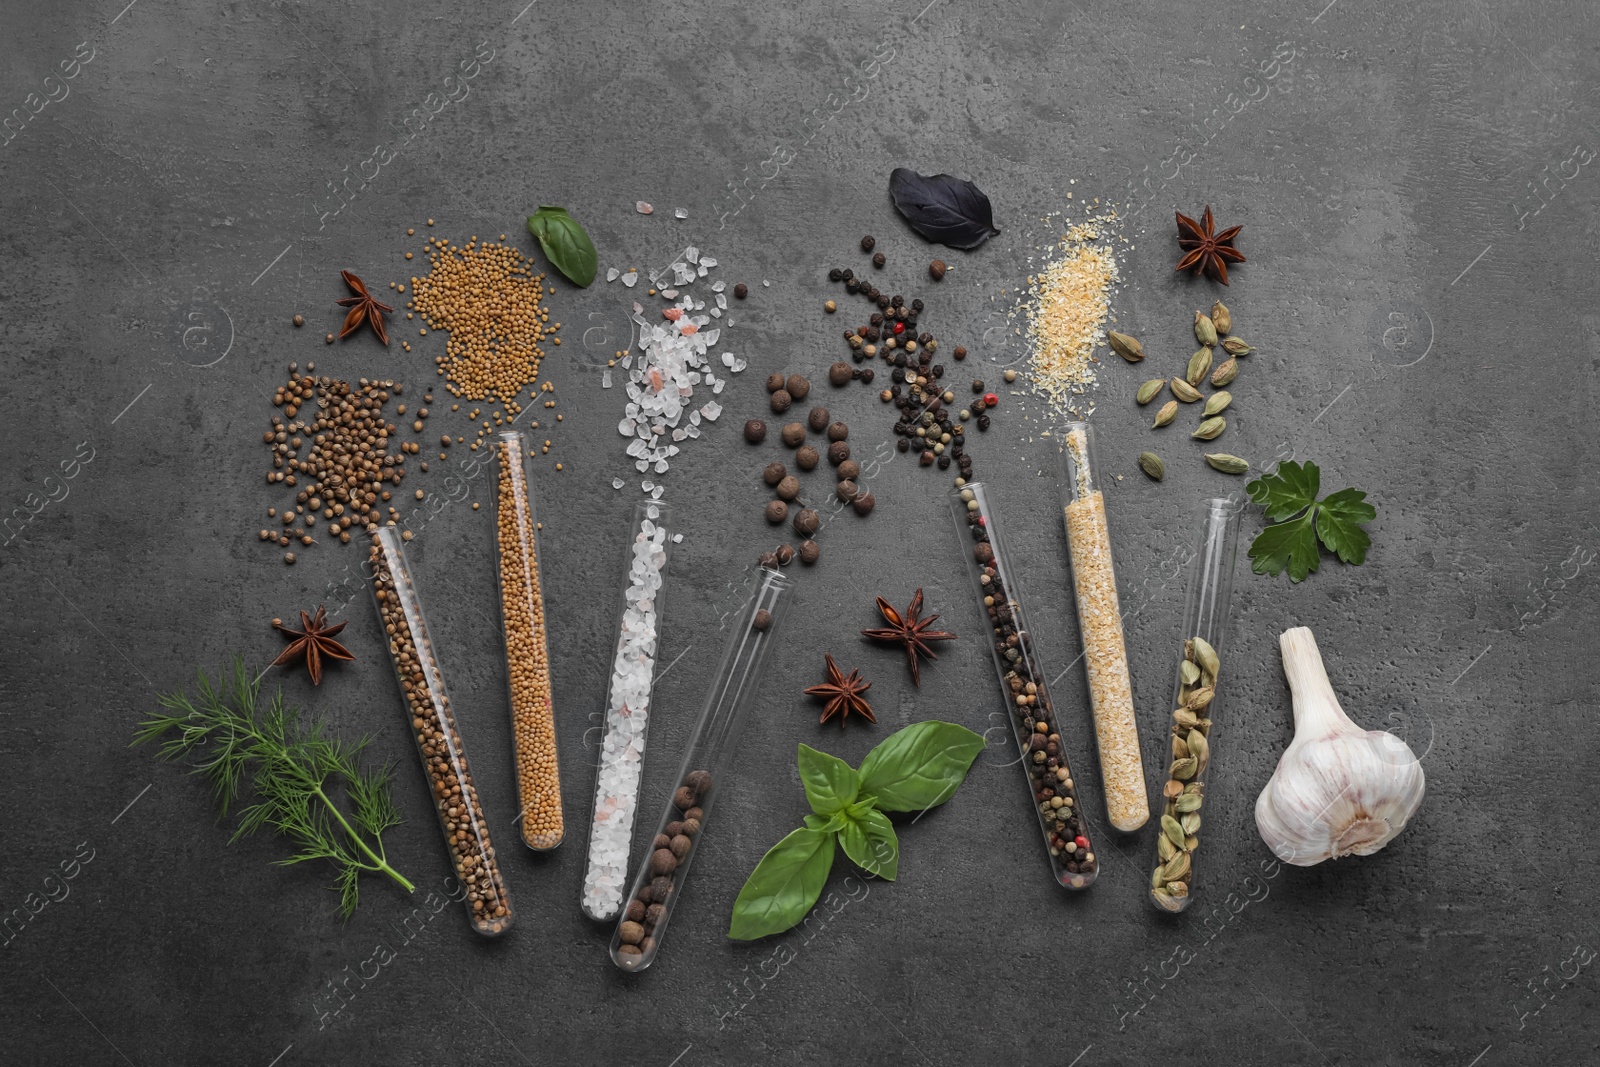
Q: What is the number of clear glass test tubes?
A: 7